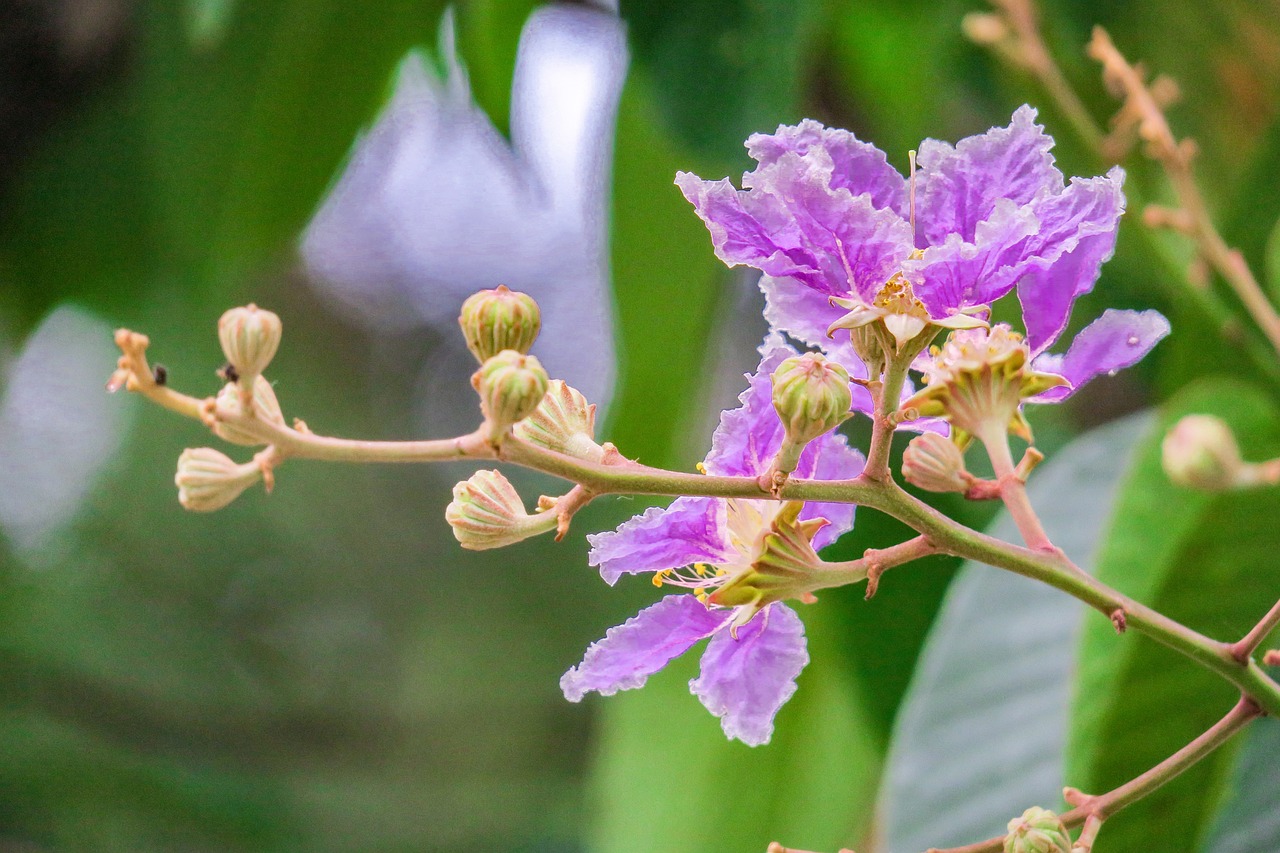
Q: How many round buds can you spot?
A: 11